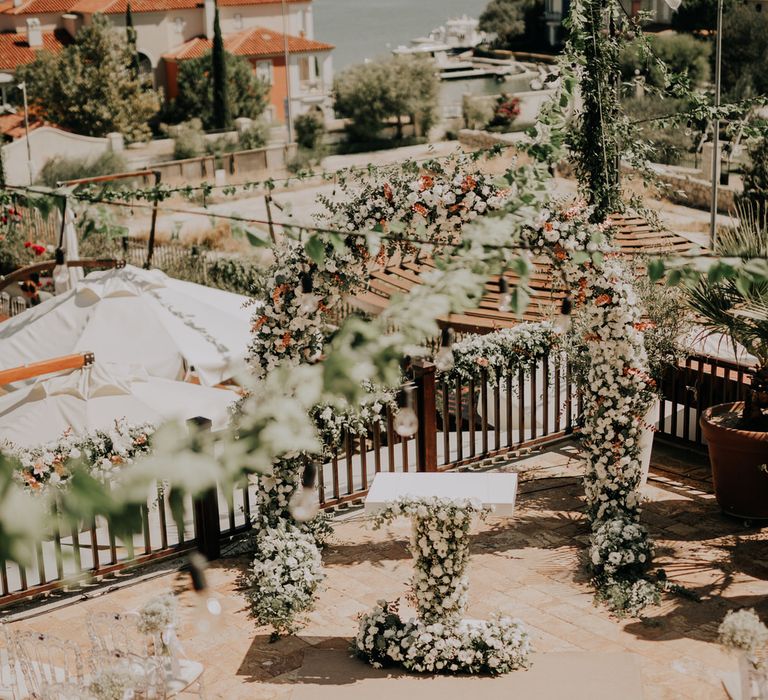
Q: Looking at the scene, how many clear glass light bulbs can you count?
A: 7